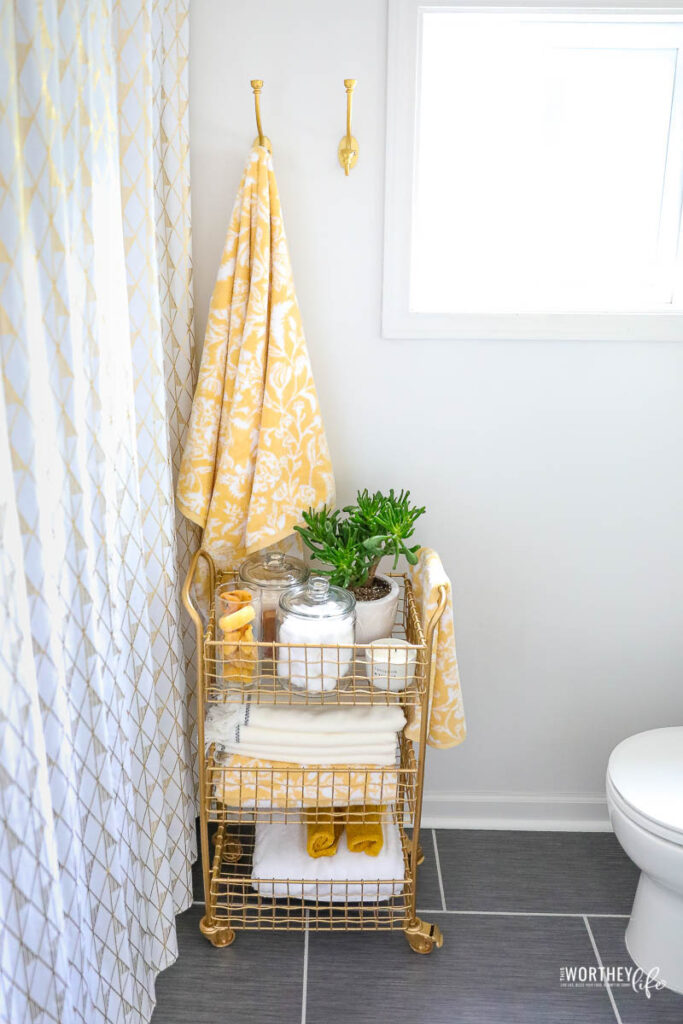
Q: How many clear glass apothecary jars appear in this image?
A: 2